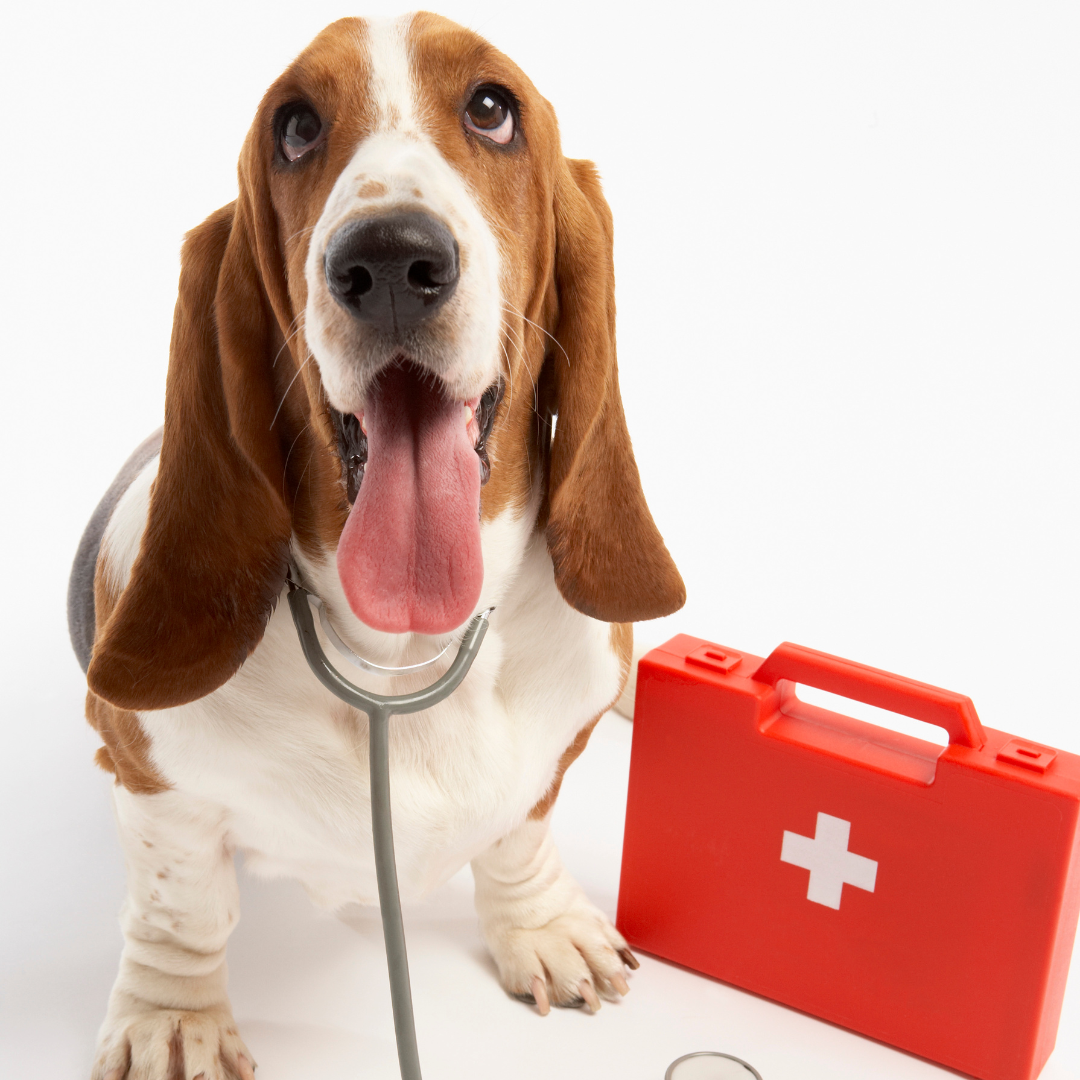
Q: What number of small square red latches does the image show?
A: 2